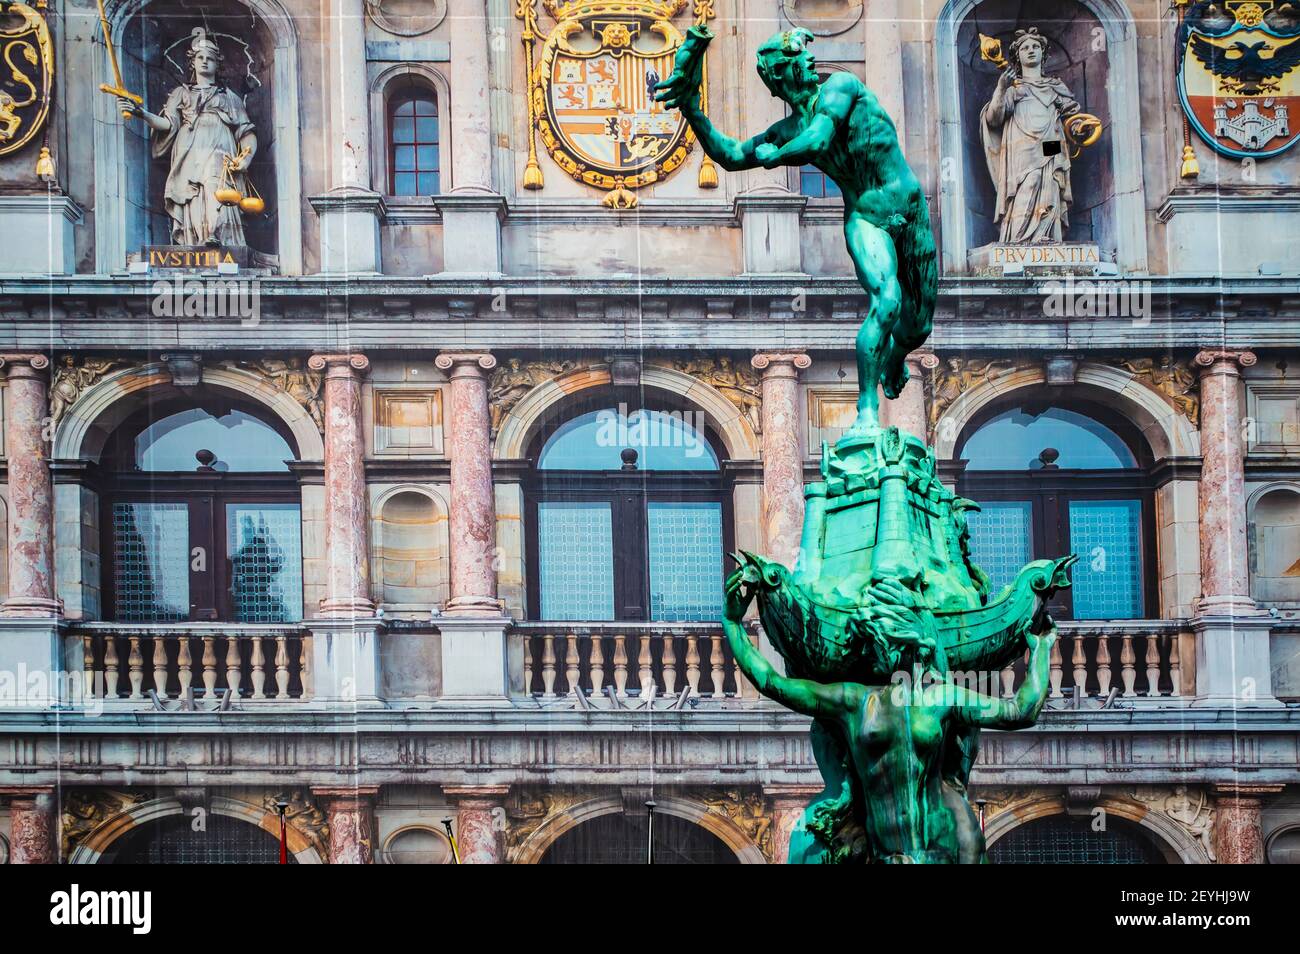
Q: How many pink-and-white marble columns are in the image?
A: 11